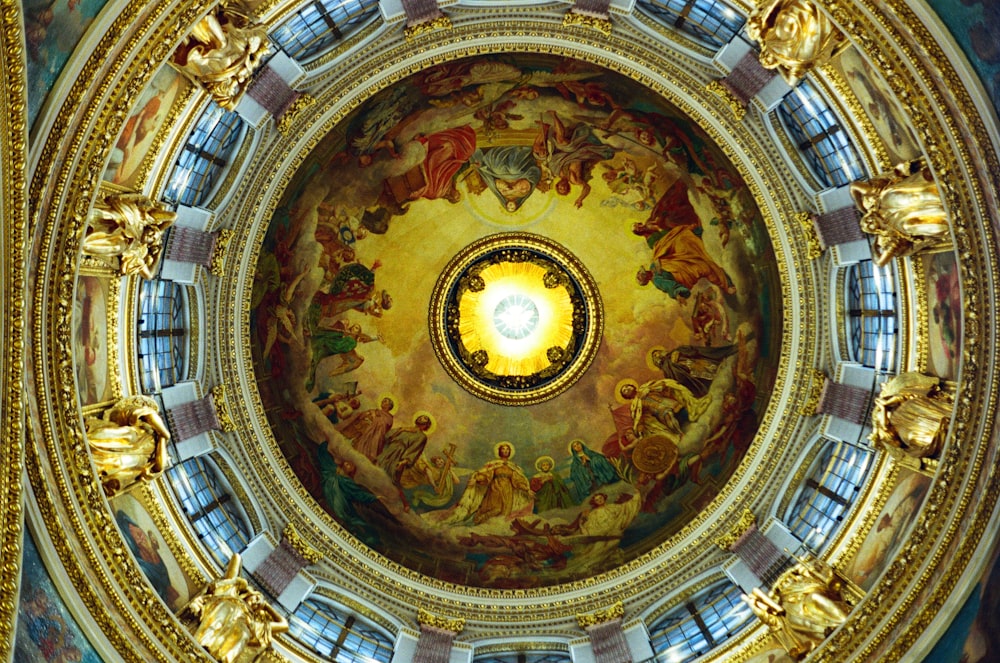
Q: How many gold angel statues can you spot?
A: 8